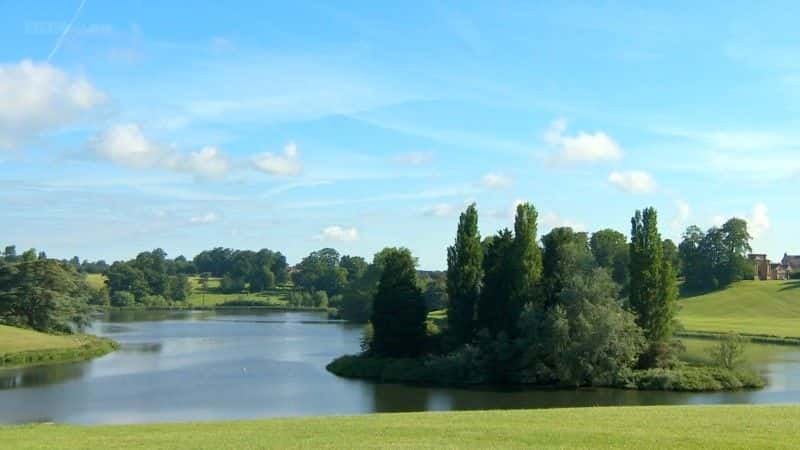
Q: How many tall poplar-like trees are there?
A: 3